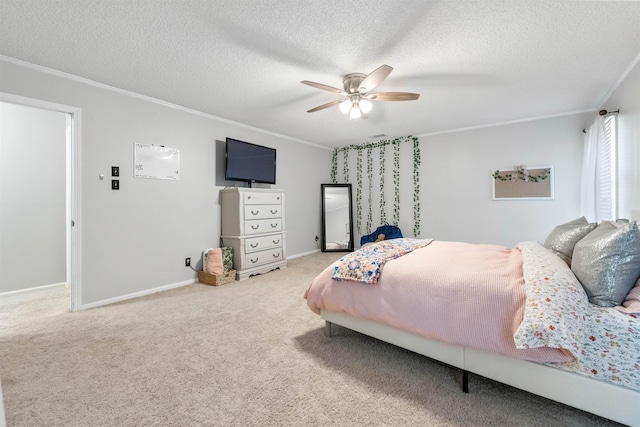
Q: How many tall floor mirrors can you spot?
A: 1